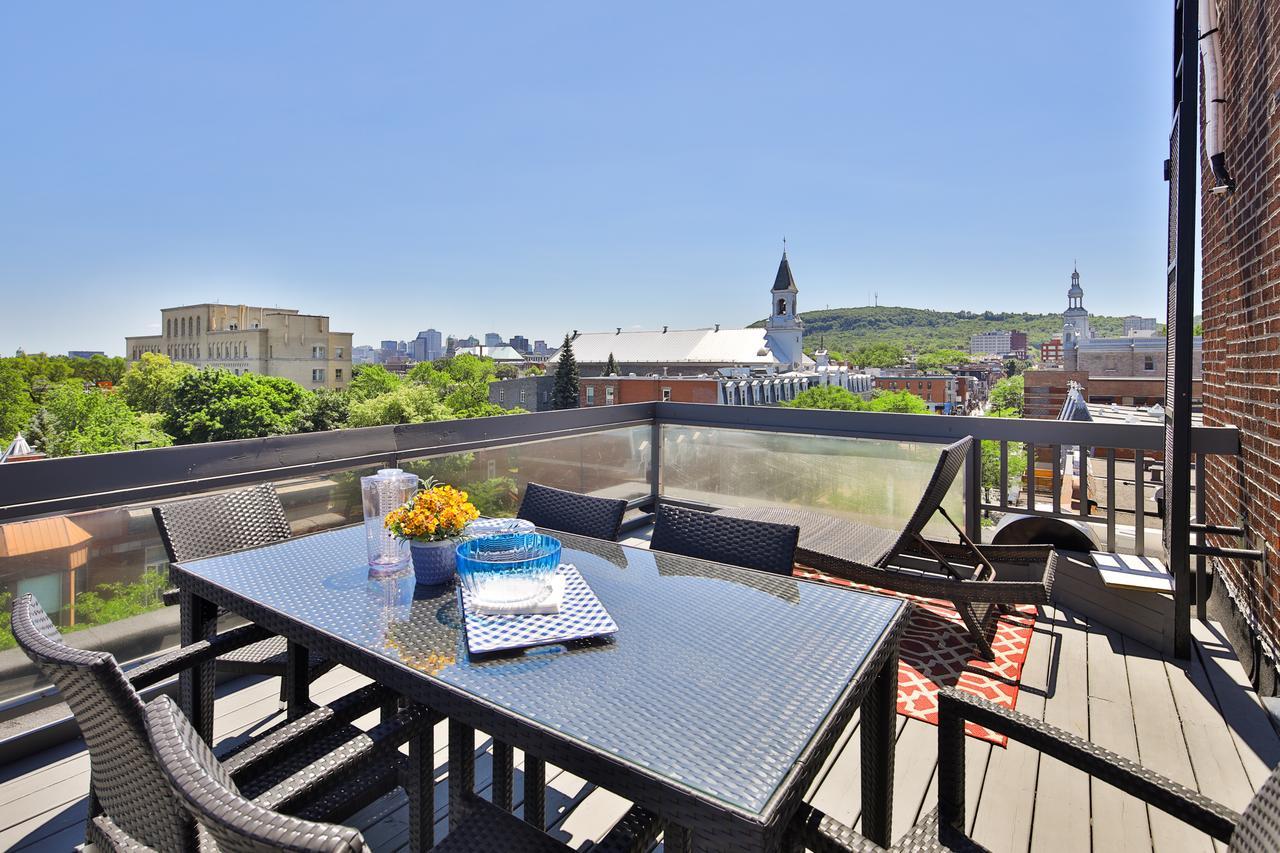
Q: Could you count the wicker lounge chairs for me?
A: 1